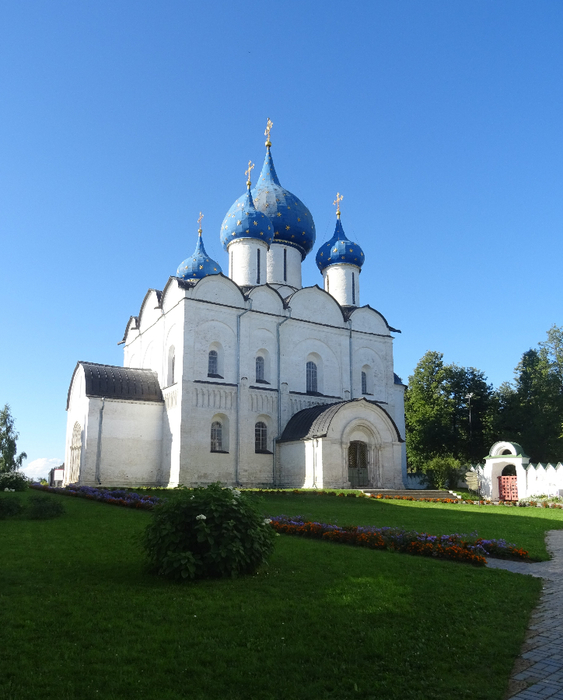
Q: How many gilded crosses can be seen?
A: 4